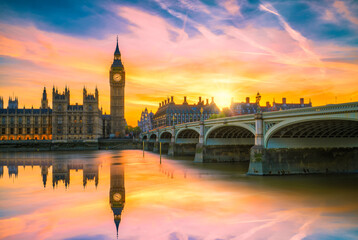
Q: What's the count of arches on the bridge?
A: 6